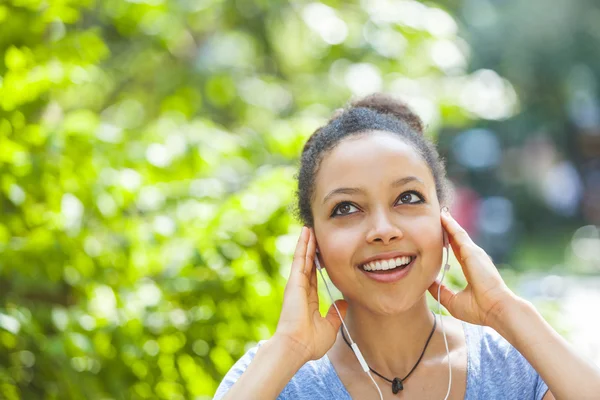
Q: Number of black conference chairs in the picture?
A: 0